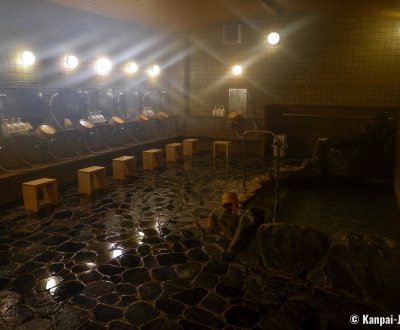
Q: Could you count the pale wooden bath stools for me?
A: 7